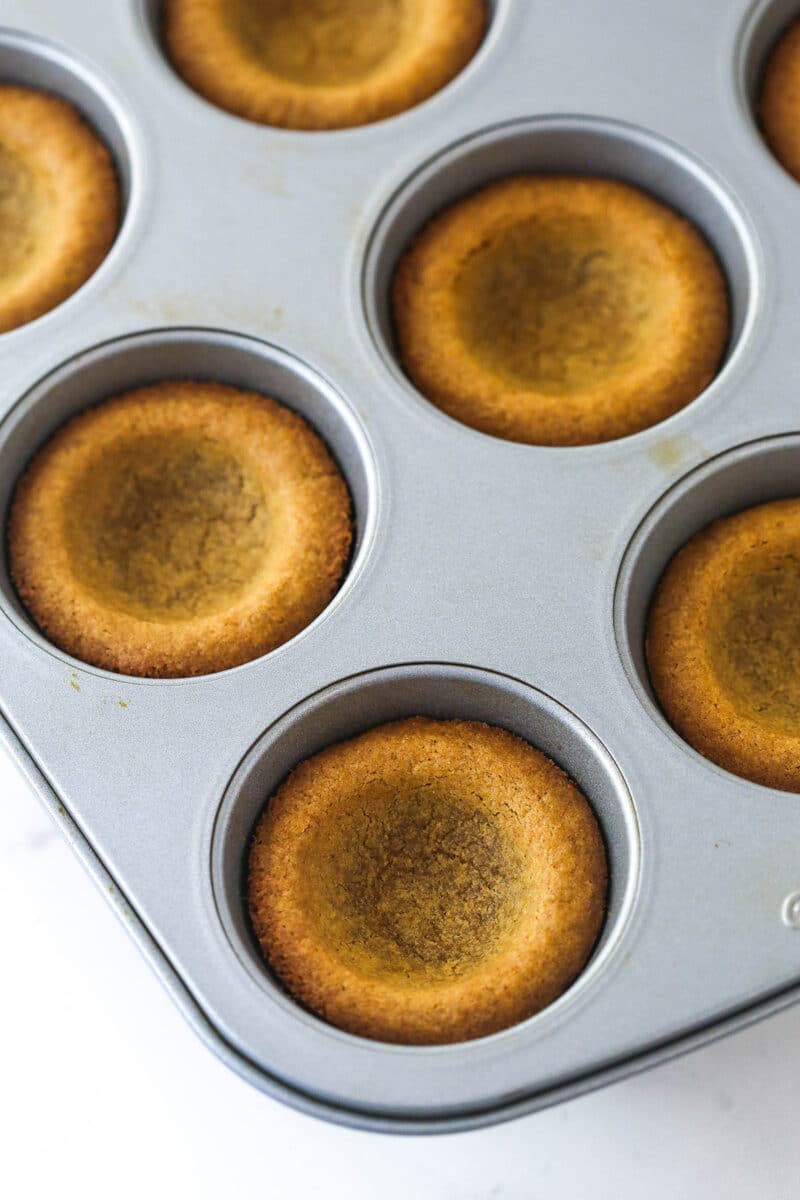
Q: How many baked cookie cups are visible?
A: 7